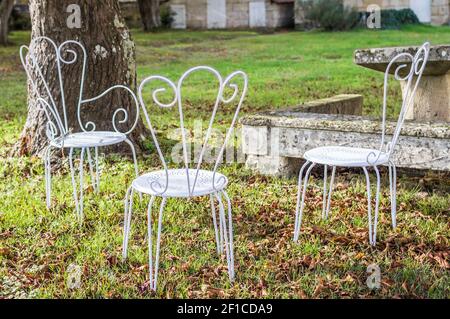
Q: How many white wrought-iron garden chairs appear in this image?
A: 3